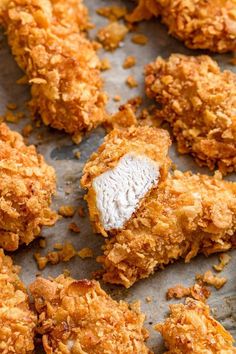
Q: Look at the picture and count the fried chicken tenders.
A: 9